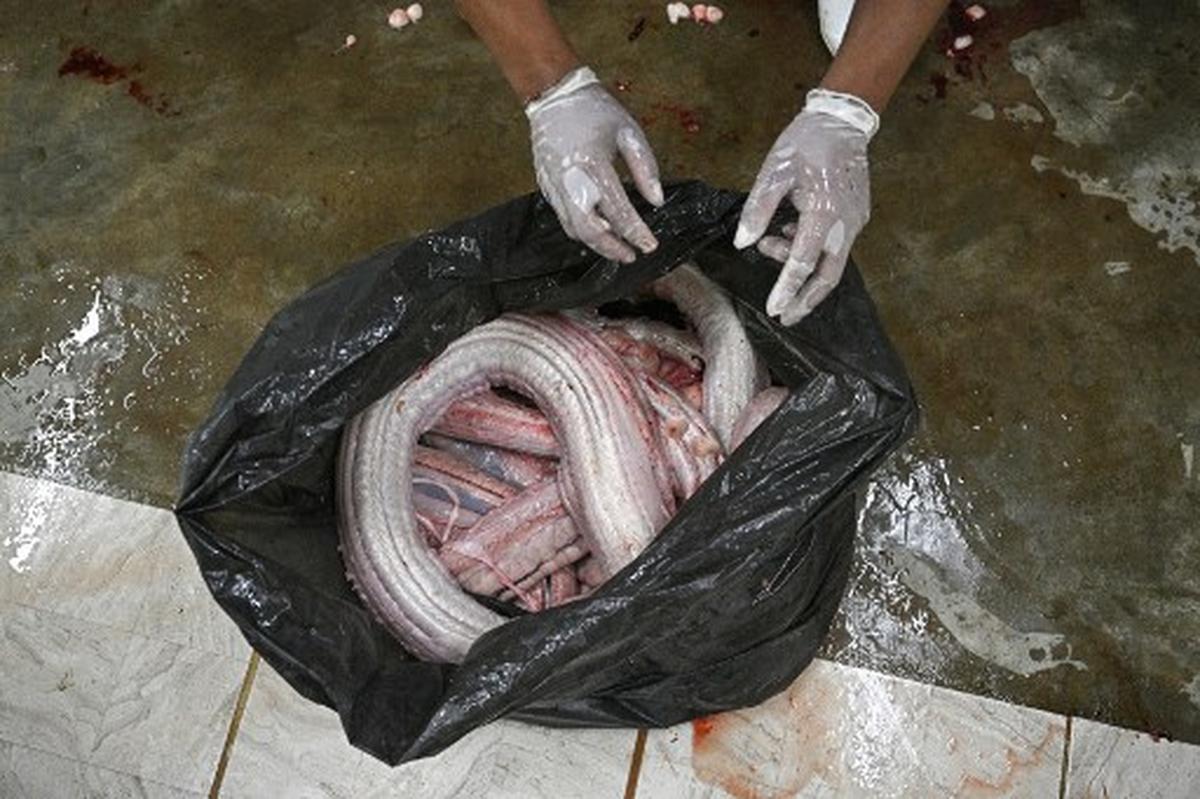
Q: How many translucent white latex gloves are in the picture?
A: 2